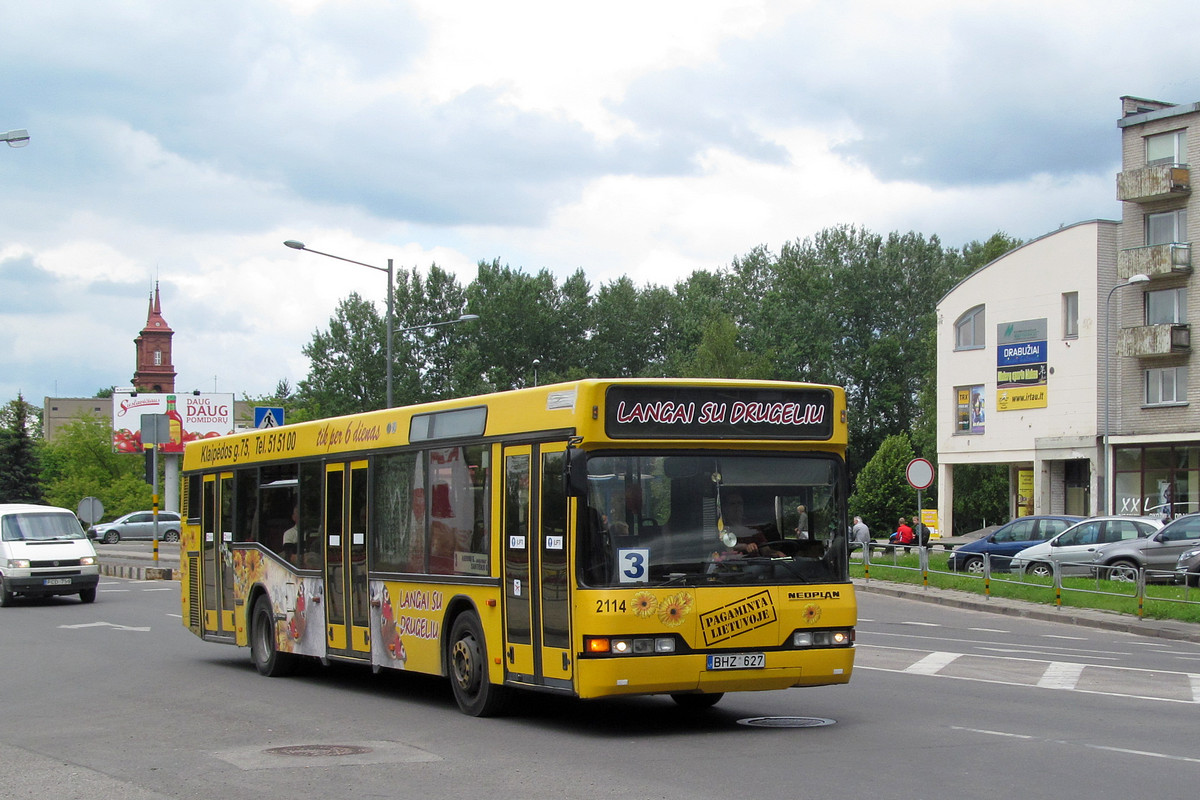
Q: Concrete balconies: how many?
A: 3